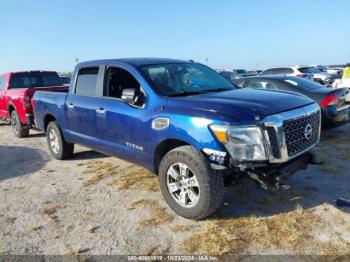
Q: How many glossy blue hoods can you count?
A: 1